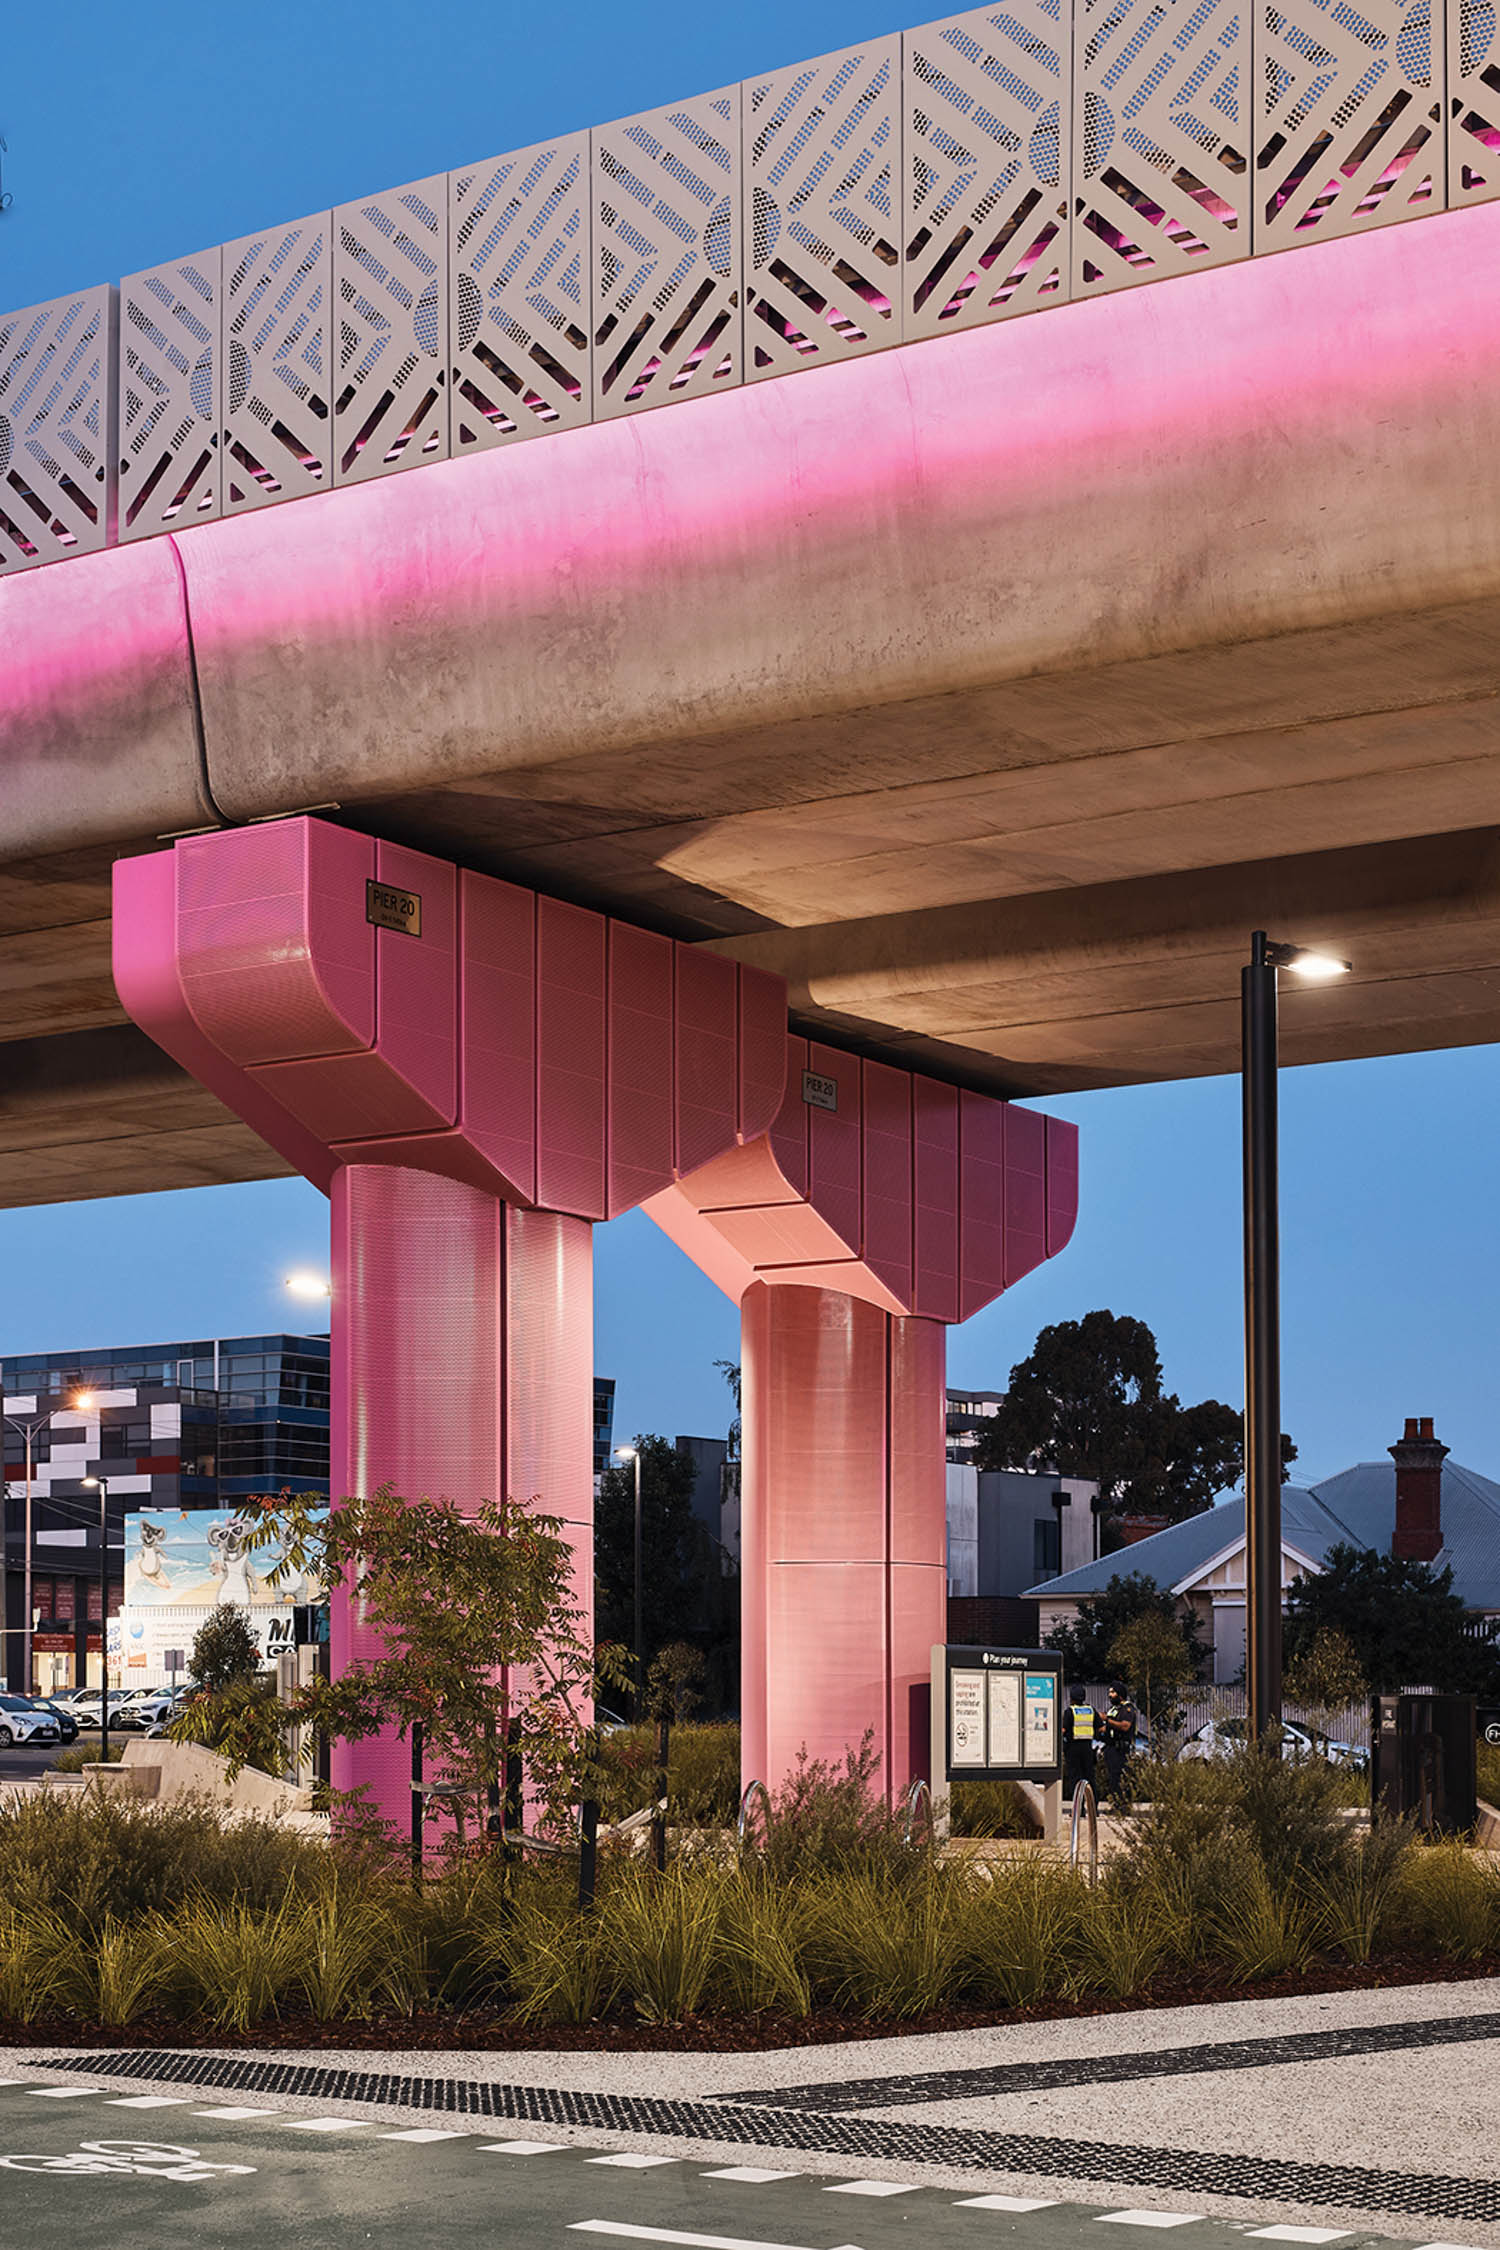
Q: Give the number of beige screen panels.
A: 11